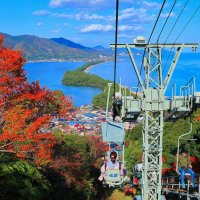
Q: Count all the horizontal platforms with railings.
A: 2